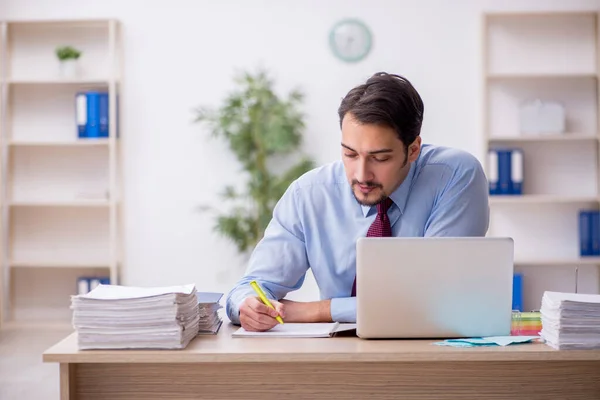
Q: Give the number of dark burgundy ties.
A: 1